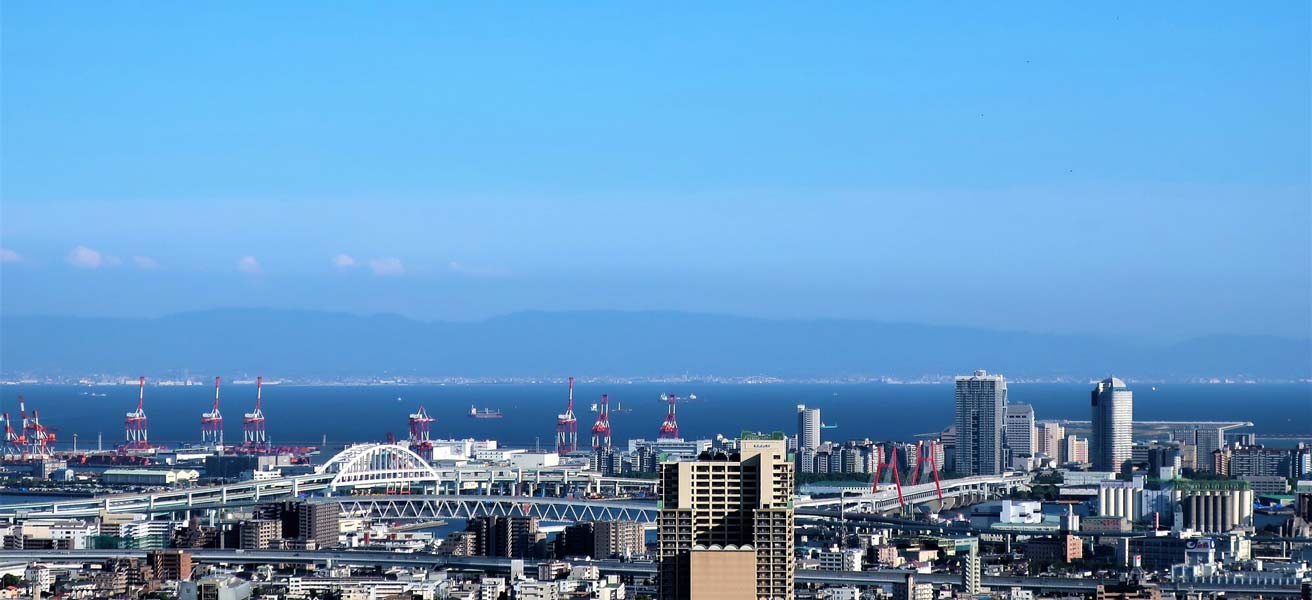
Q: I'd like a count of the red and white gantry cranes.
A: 10